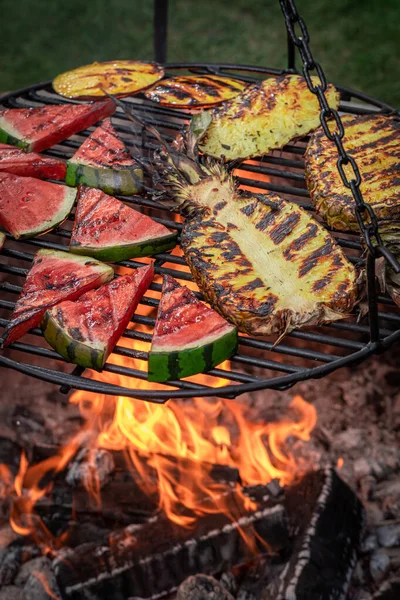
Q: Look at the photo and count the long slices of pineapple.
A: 3